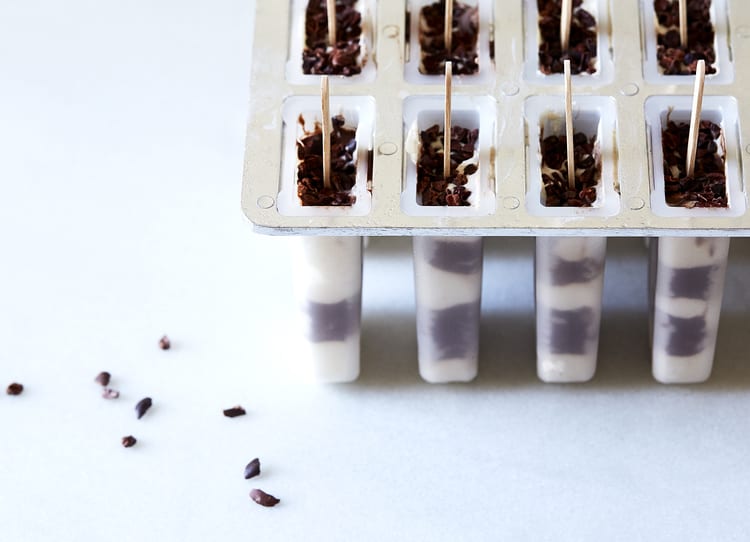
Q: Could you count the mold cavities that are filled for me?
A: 8